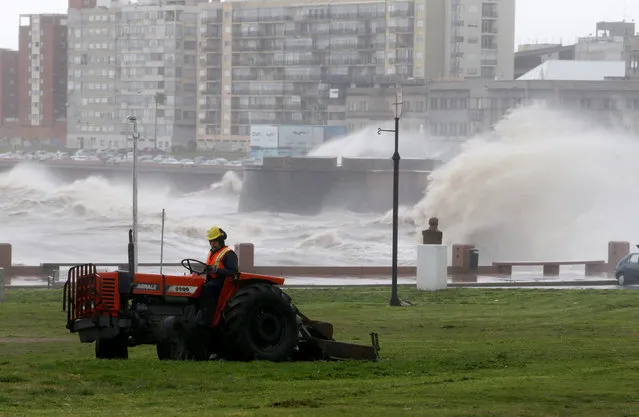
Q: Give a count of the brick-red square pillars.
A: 4